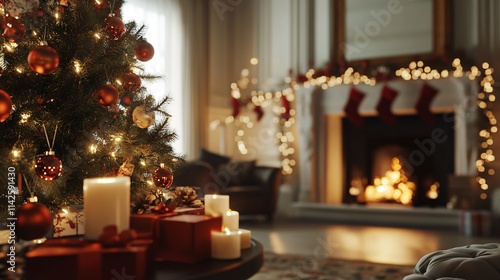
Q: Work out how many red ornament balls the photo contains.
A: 10